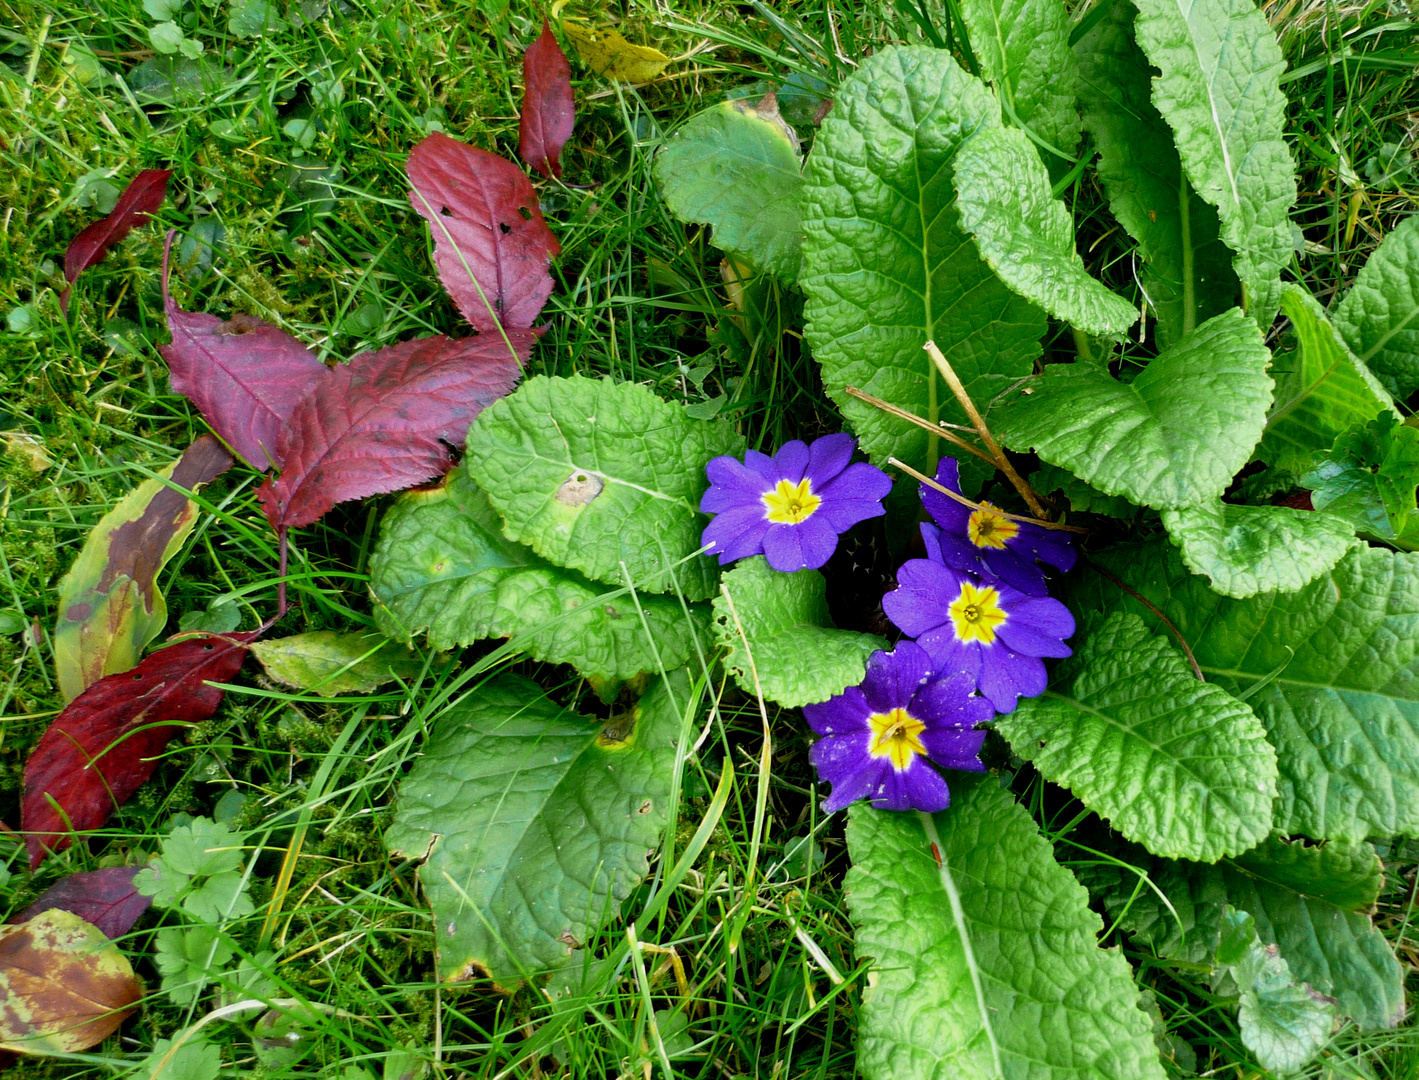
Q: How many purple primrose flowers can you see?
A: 4